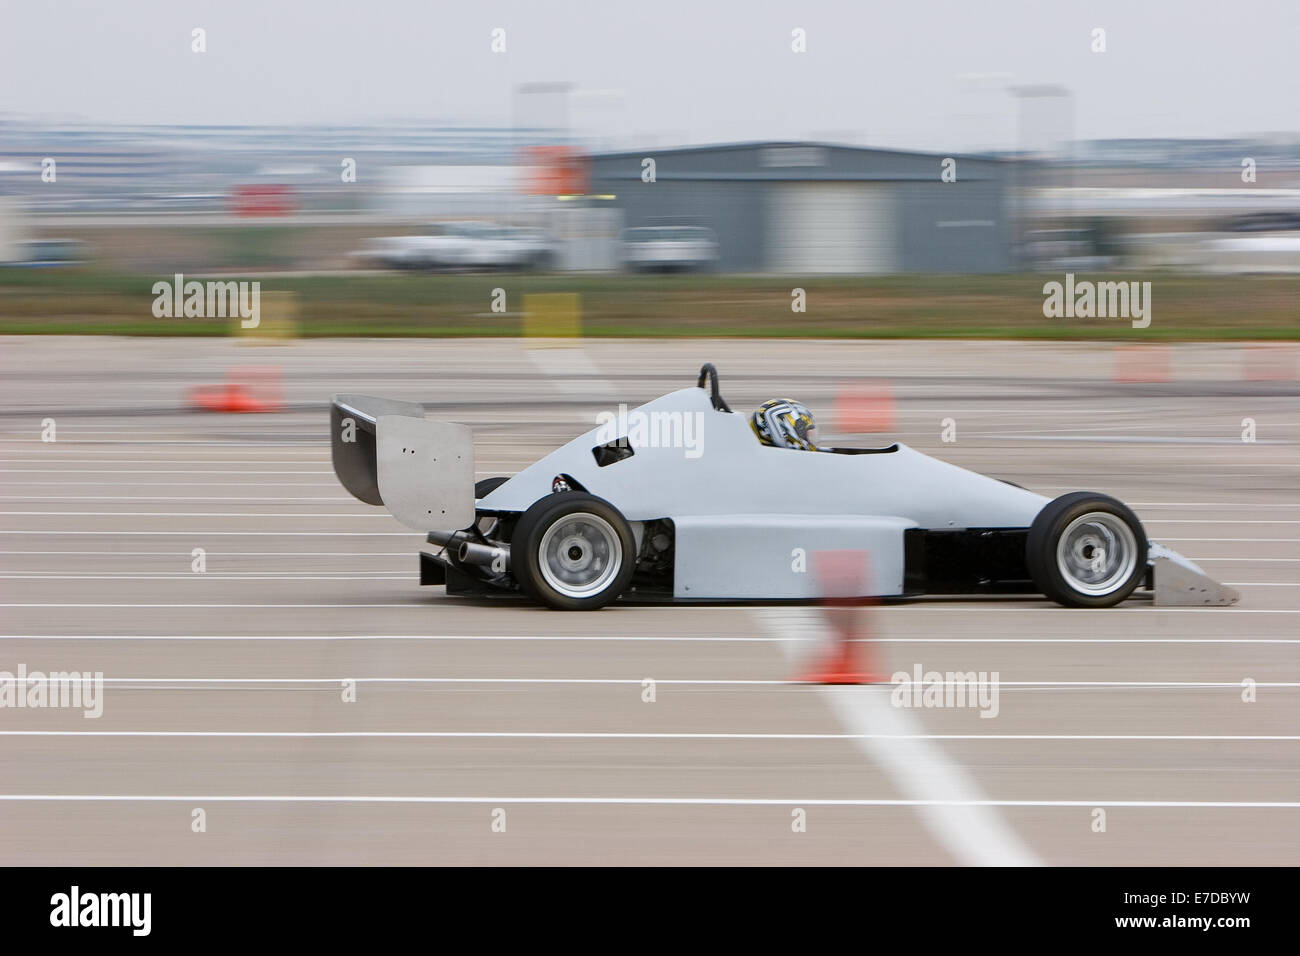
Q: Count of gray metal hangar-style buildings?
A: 1